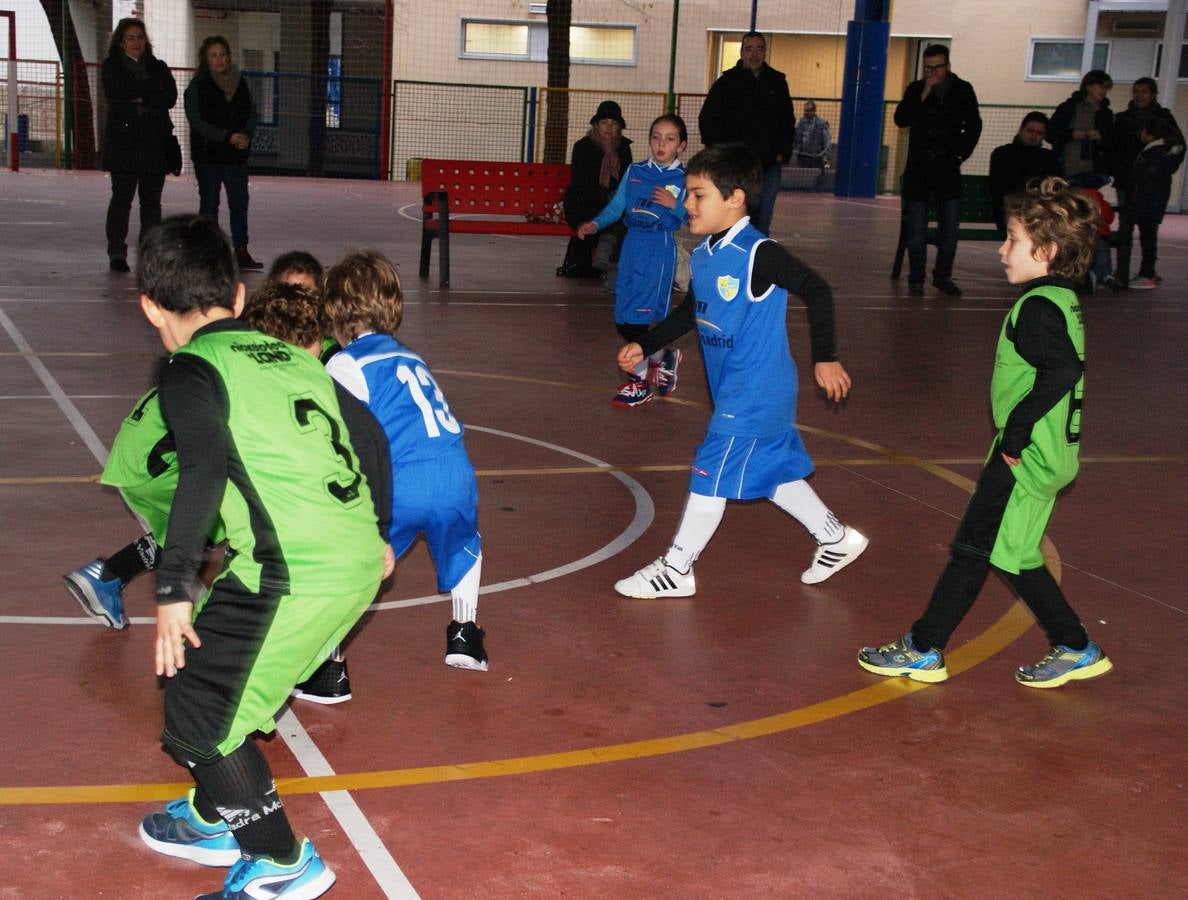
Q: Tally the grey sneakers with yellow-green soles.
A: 2